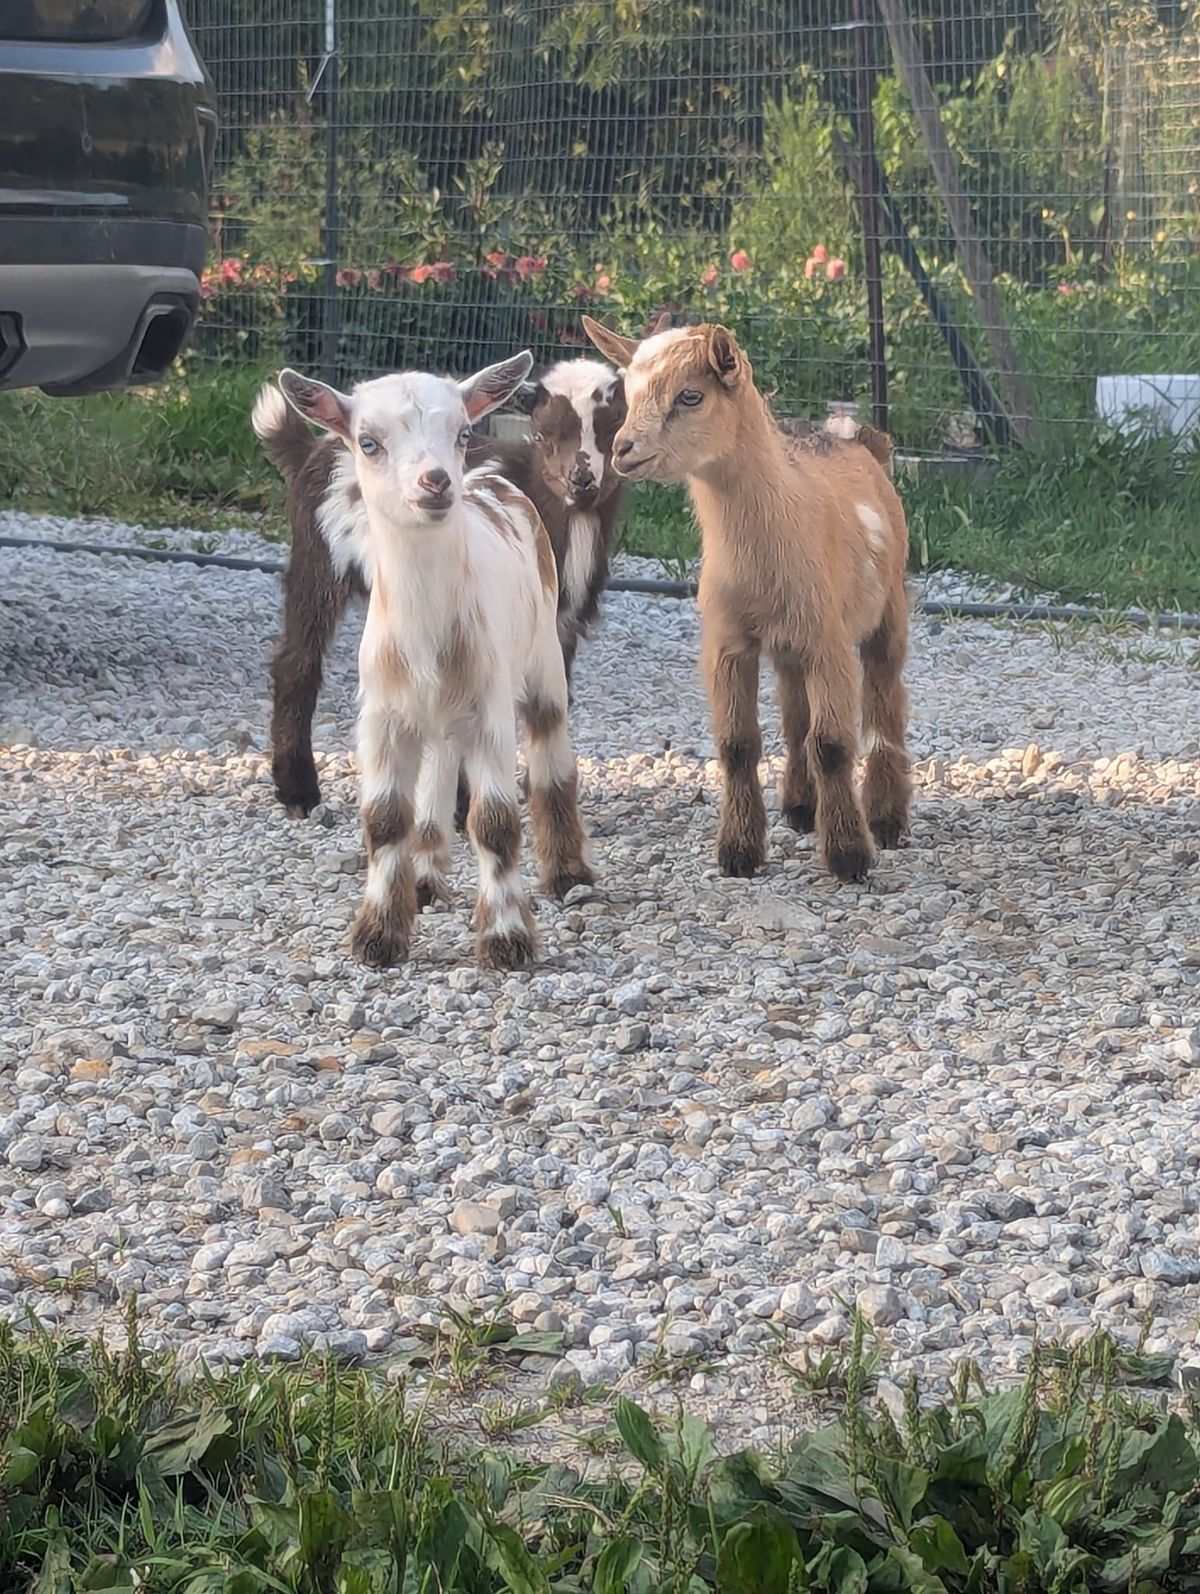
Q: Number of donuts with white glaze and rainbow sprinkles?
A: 0